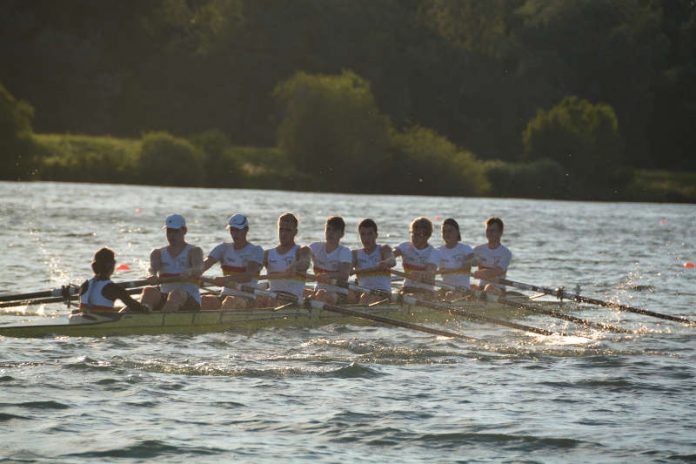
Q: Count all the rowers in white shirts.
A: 8